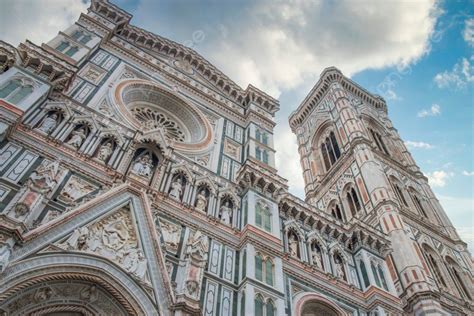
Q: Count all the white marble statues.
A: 10